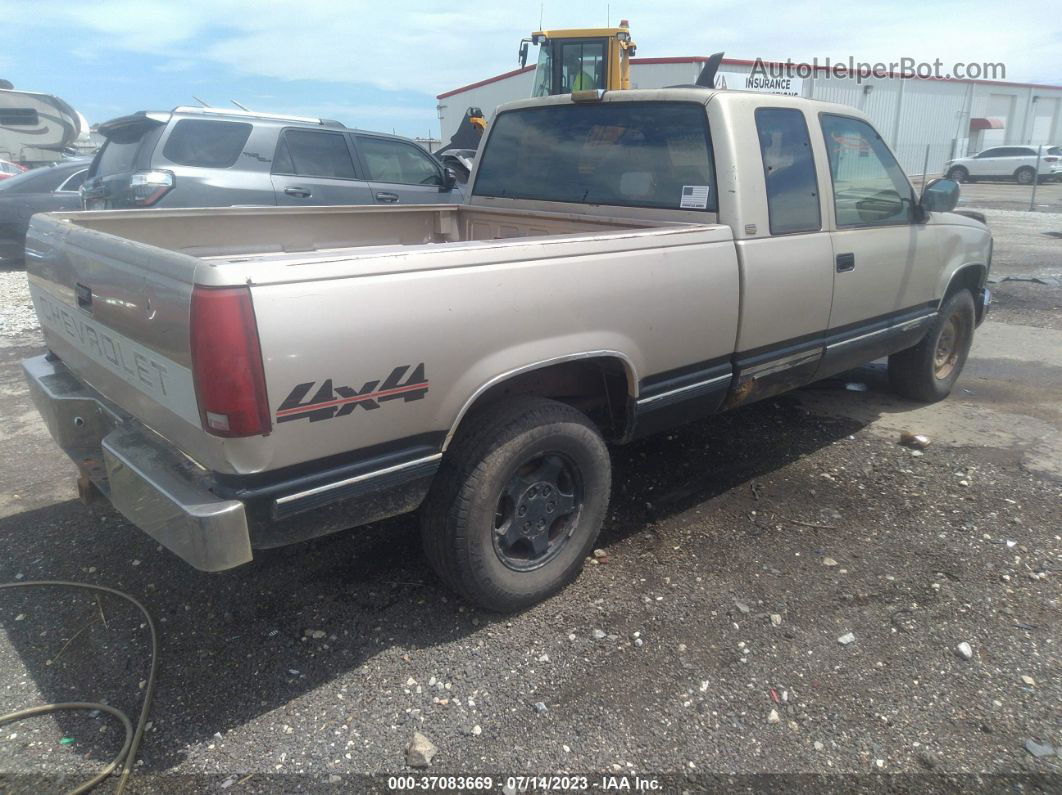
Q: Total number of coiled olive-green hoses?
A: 1